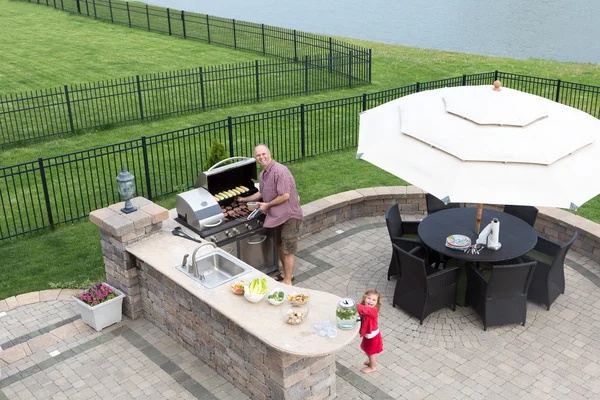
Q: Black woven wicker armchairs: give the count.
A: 6